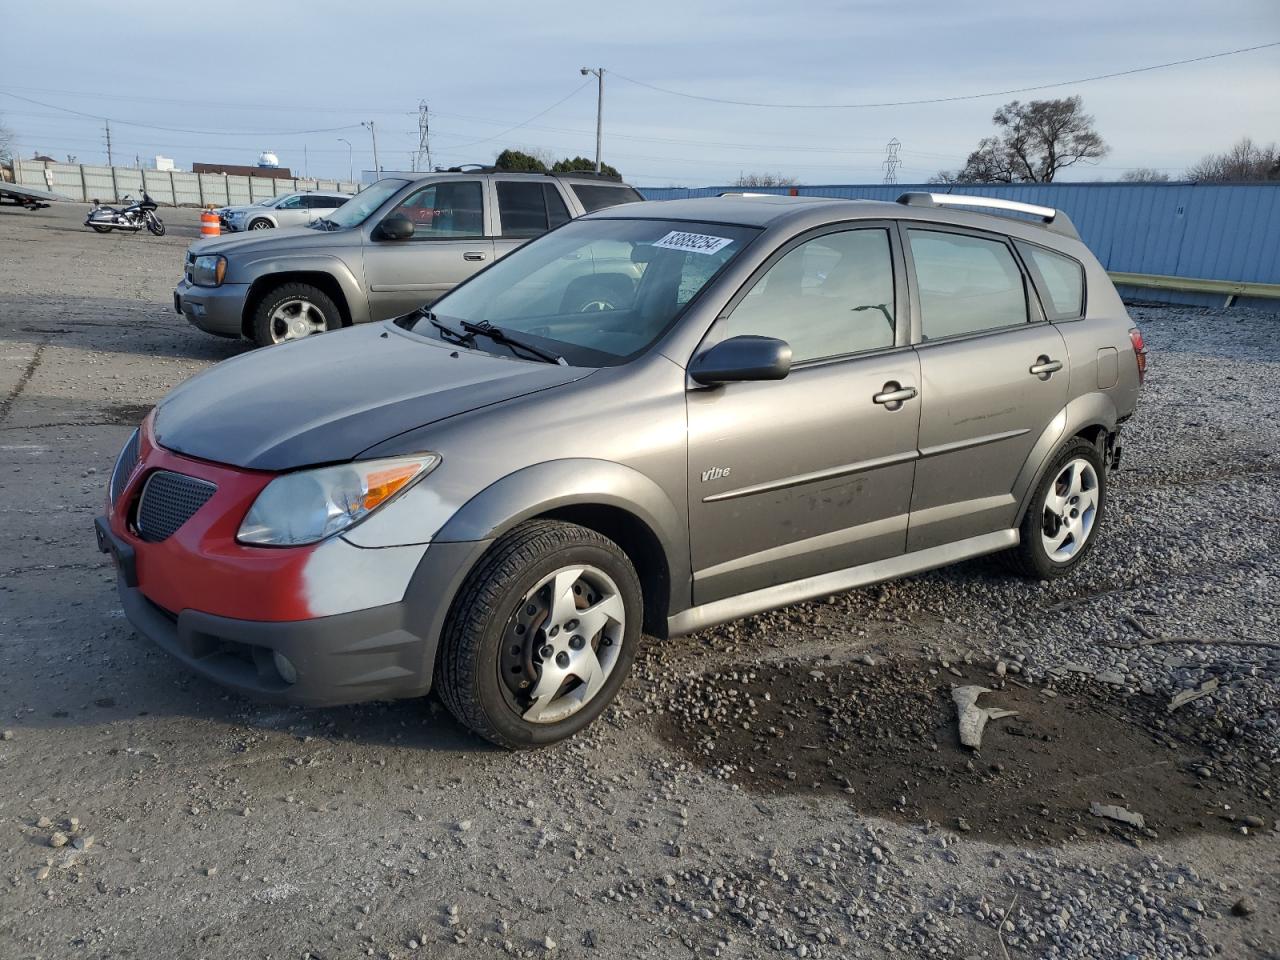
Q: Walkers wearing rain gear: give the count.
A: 0